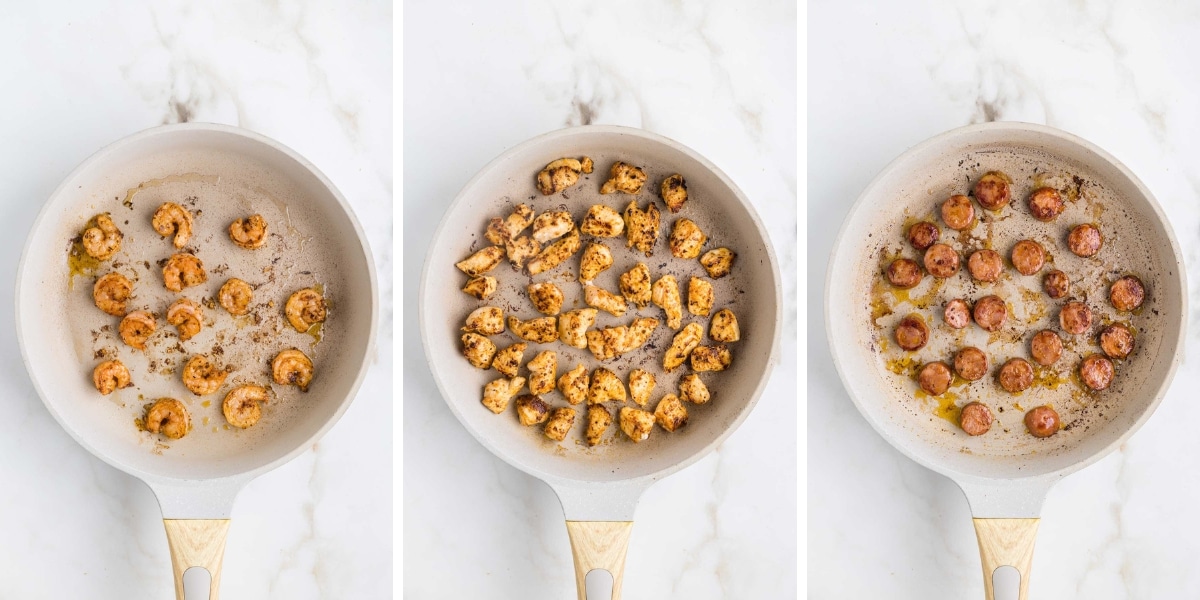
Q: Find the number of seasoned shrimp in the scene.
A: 14